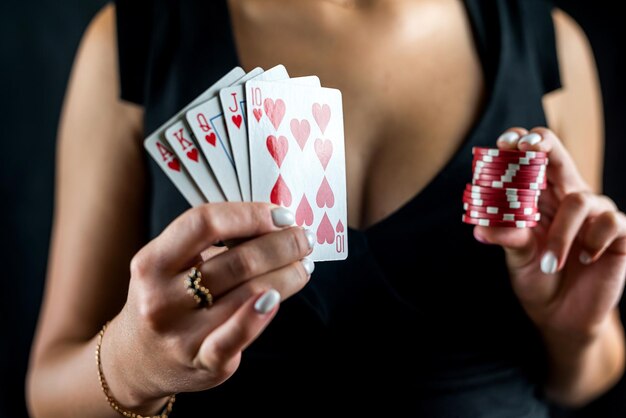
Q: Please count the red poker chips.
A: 12